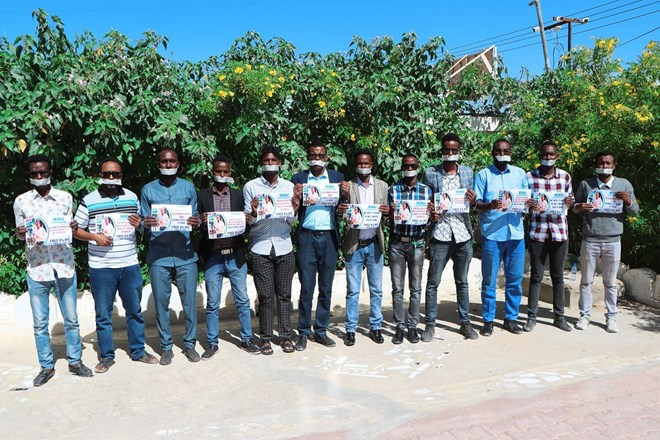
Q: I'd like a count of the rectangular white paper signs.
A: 12